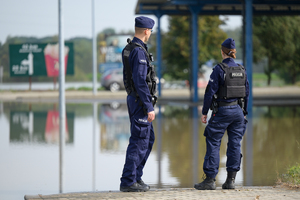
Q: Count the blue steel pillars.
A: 3